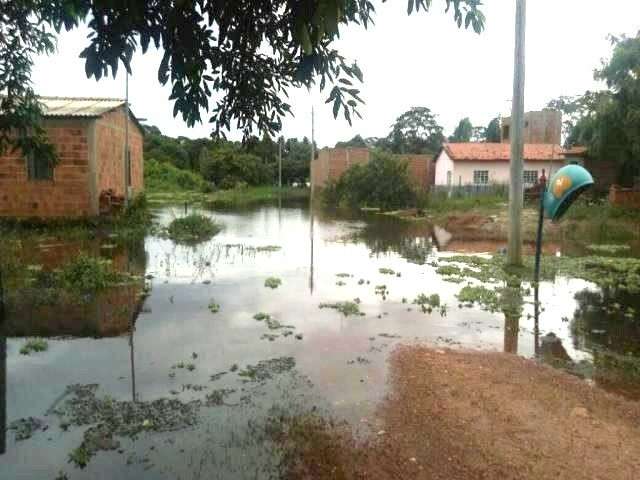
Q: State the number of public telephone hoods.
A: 1